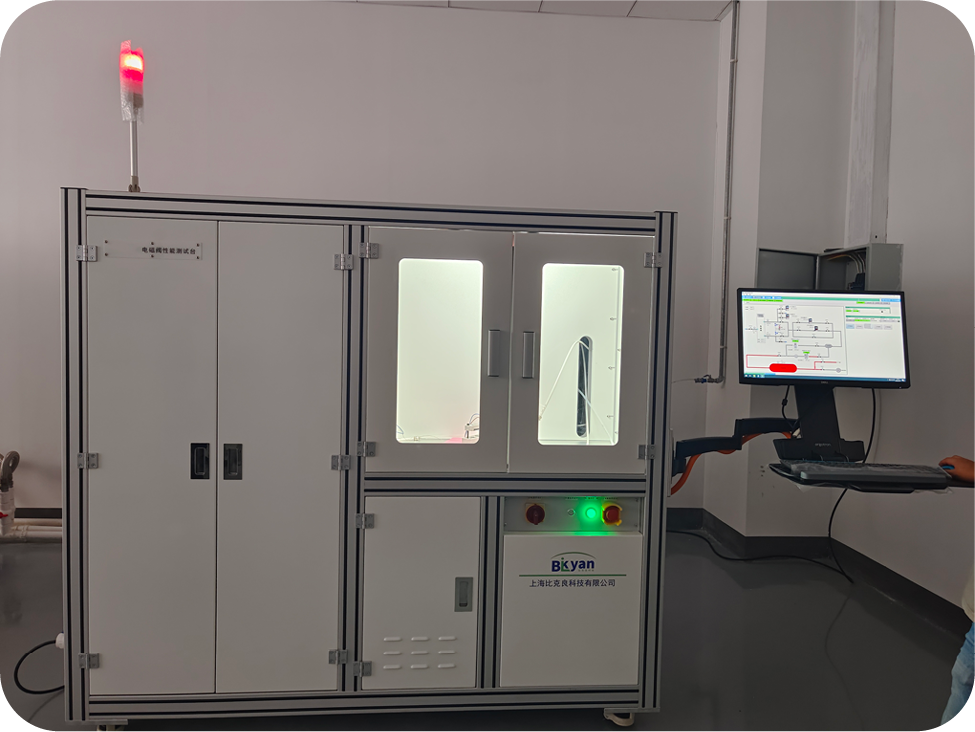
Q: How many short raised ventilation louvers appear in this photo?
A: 9